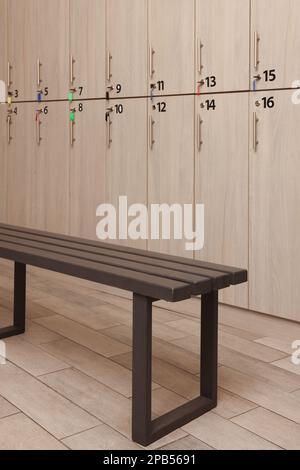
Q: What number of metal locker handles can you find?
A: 14